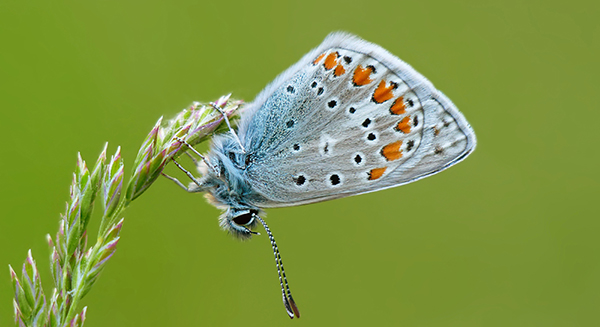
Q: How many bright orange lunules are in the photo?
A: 9